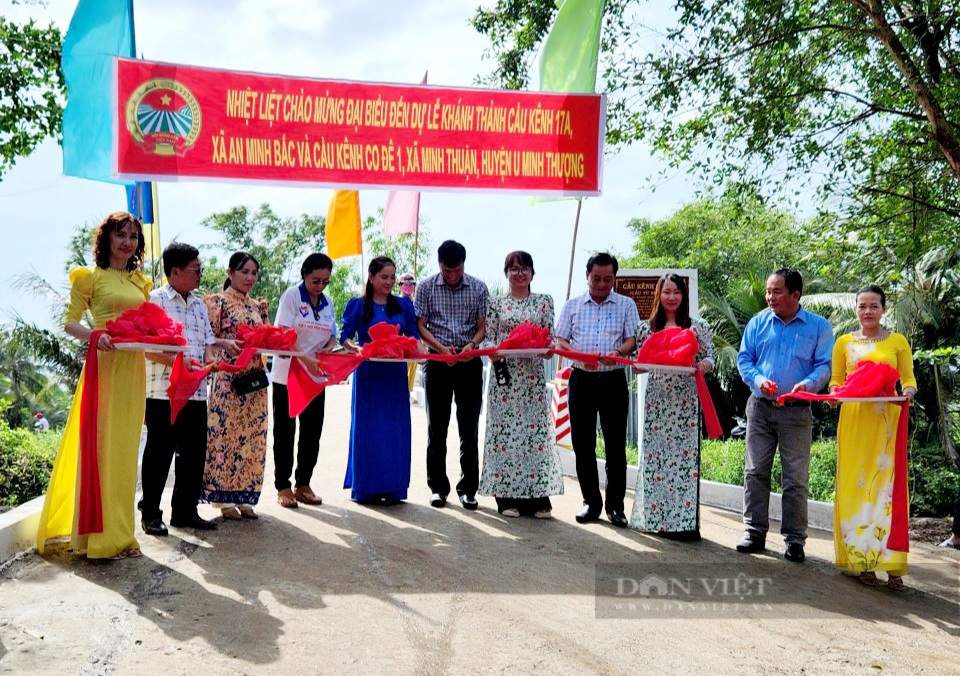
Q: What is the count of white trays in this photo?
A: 6